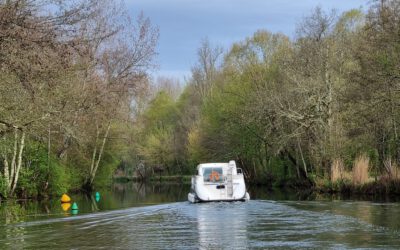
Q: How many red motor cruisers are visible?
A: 0